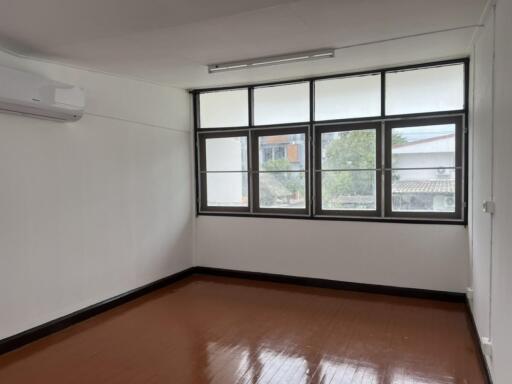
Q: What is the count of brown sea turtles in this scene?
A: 0